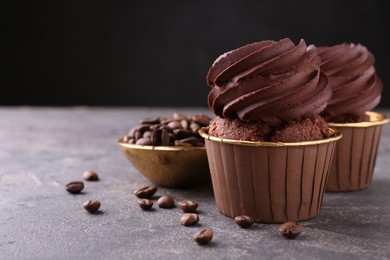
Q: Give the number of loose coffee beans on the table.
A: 11